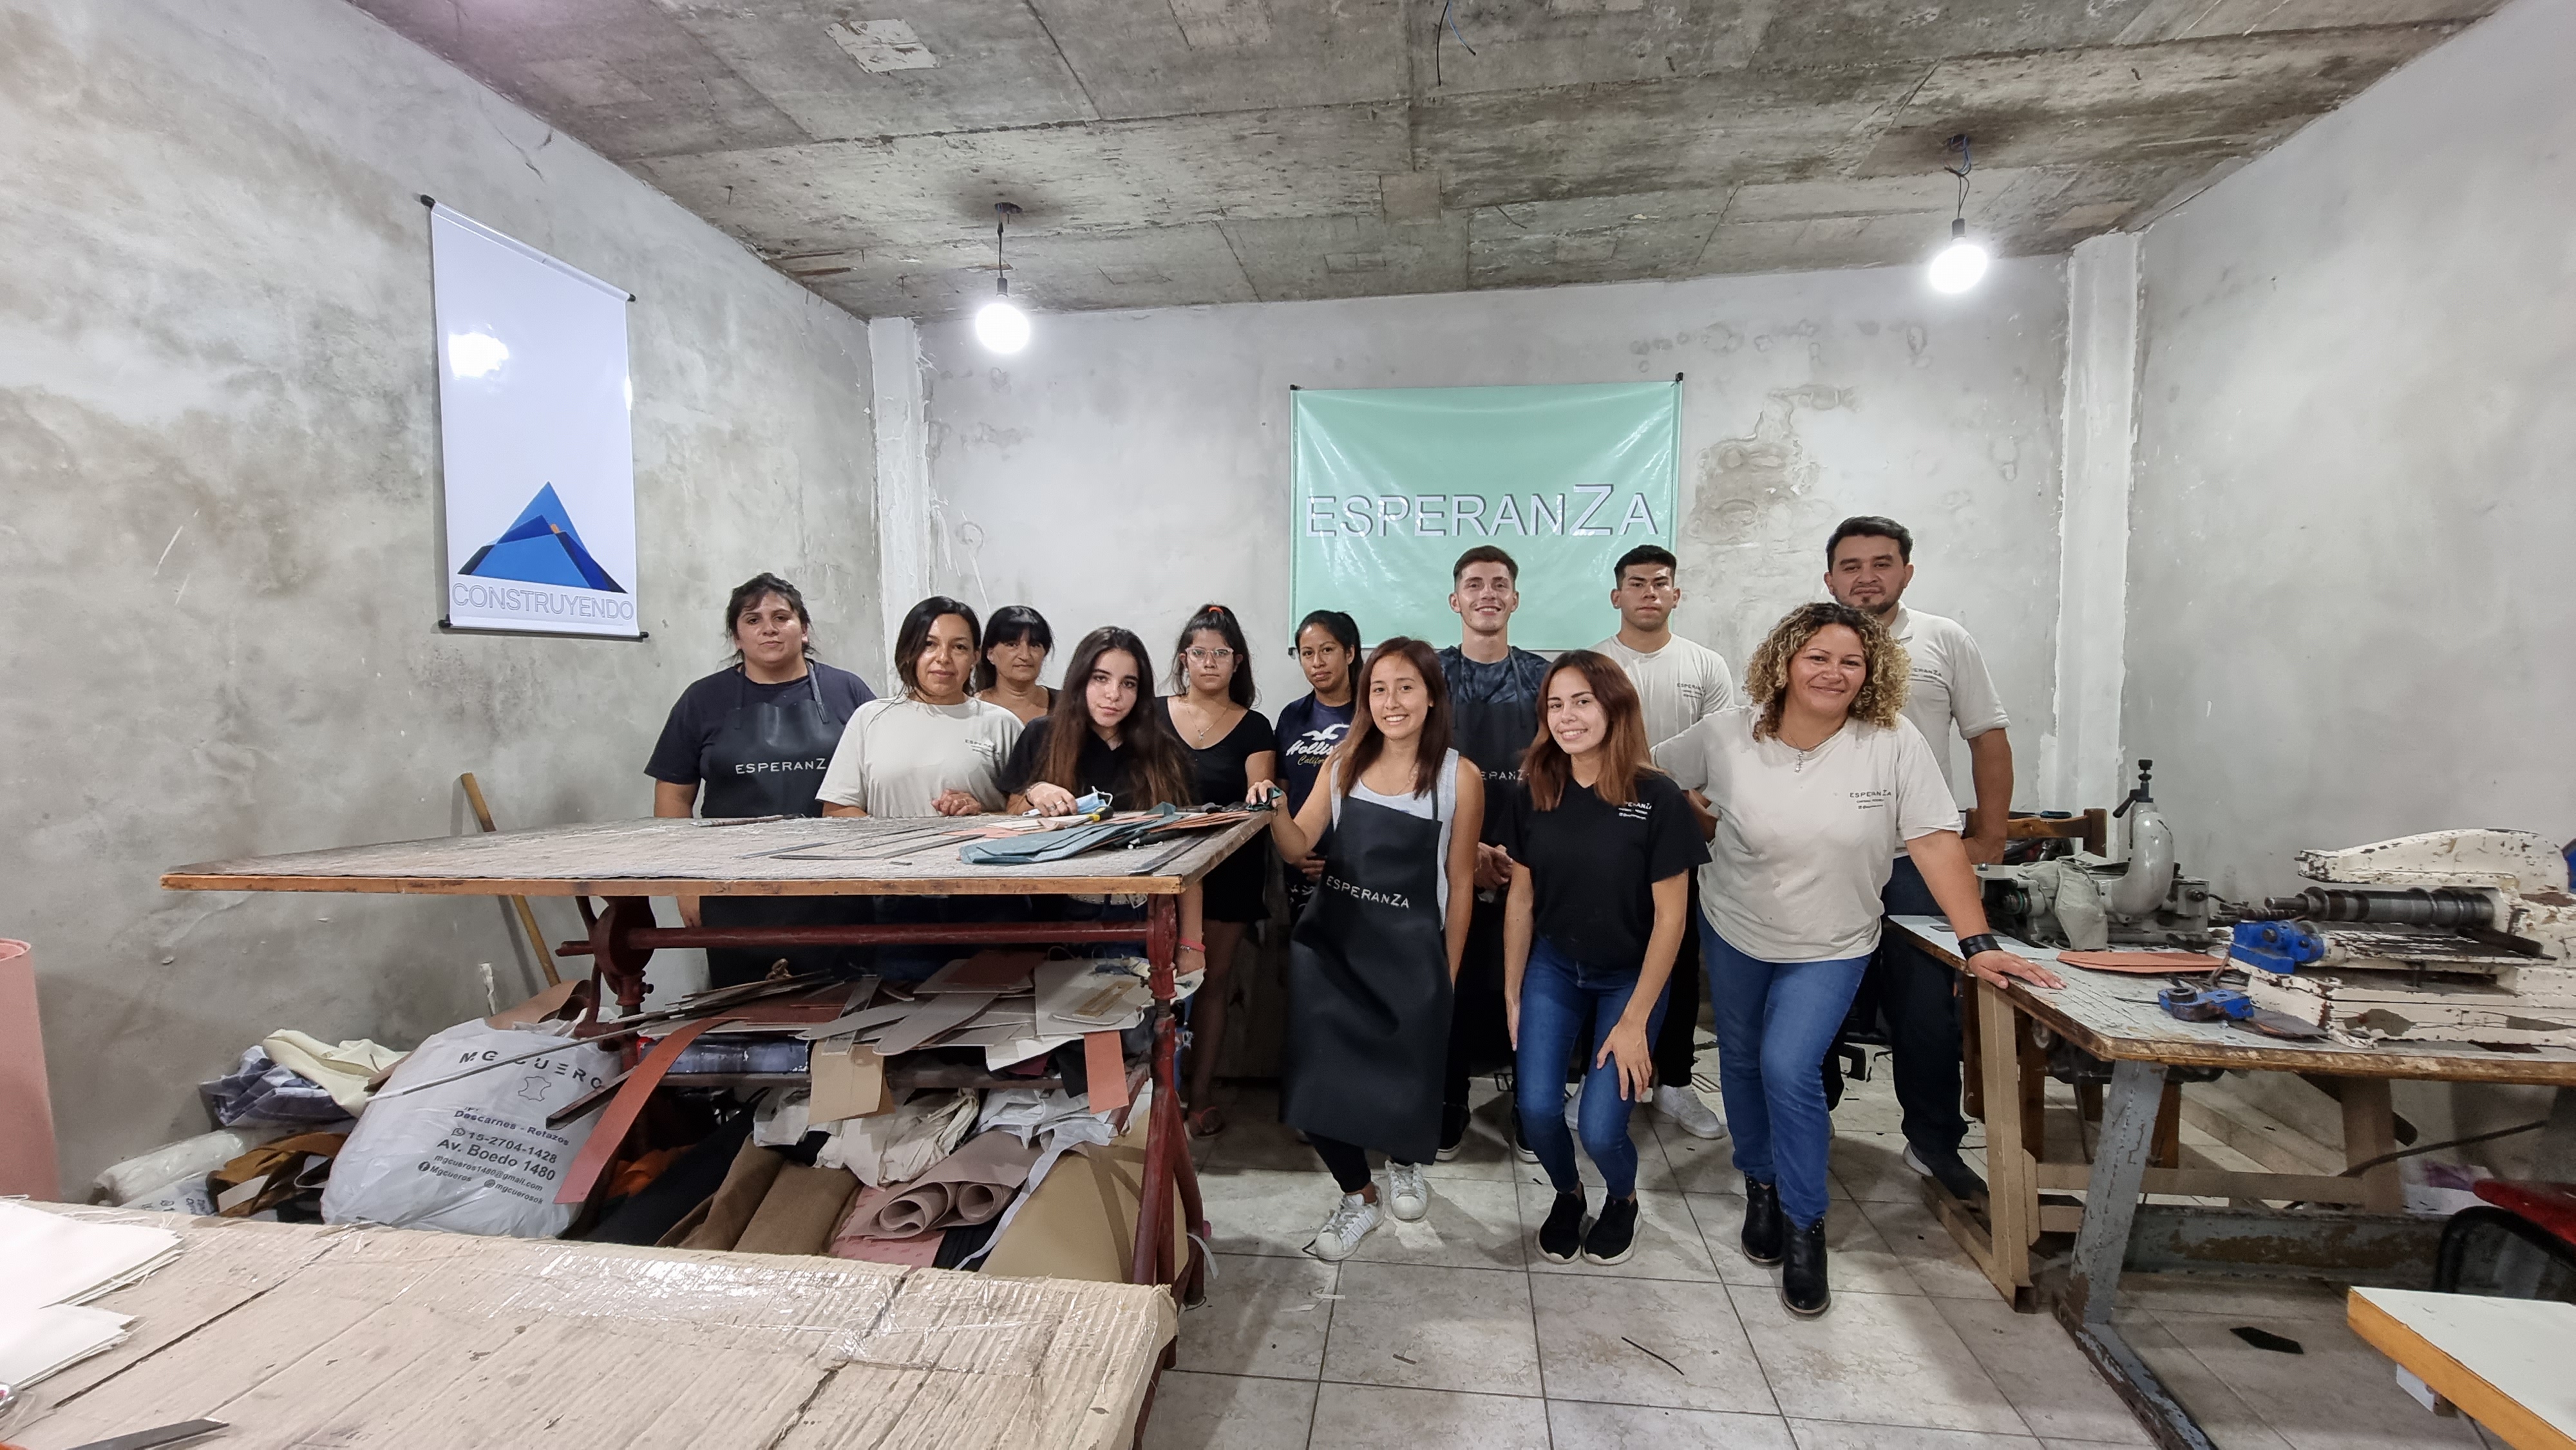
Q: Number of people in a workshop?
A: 12